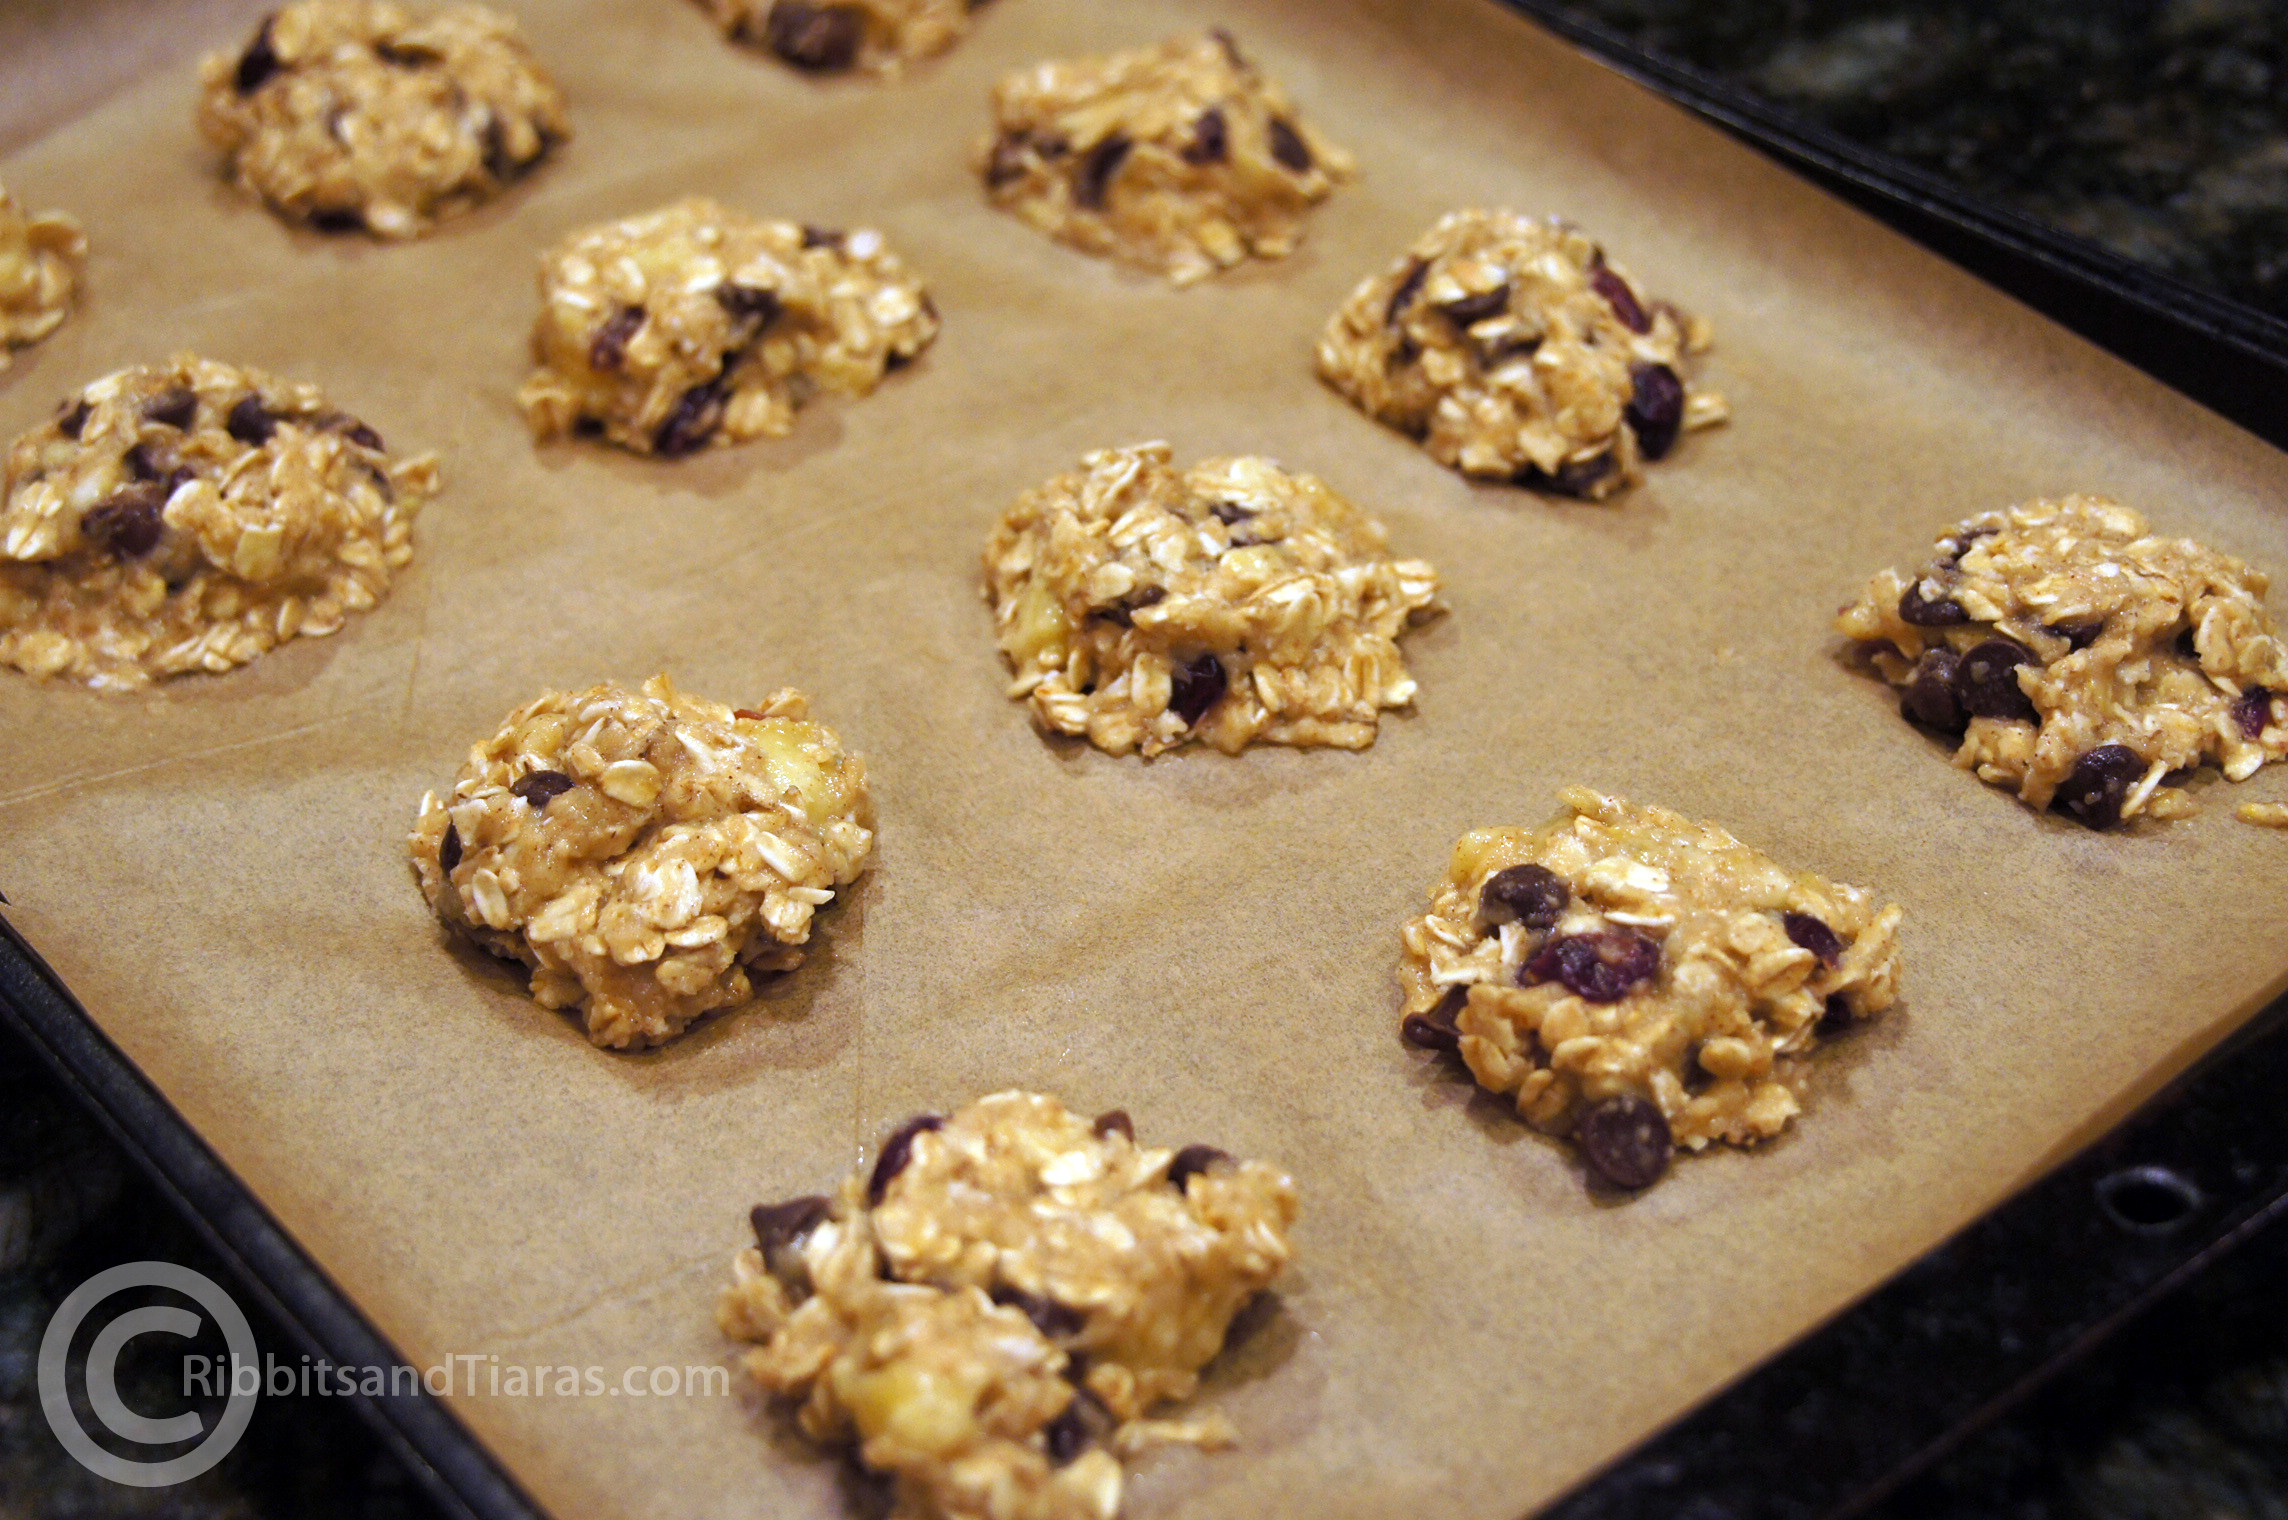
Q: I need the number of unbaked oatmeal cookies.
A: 12